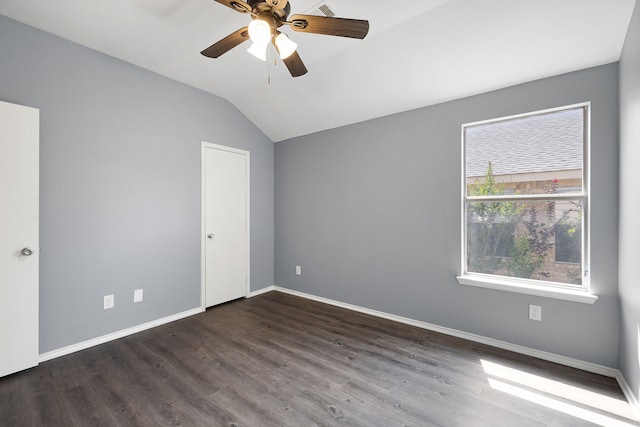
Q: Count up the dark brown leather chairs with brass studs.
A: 0